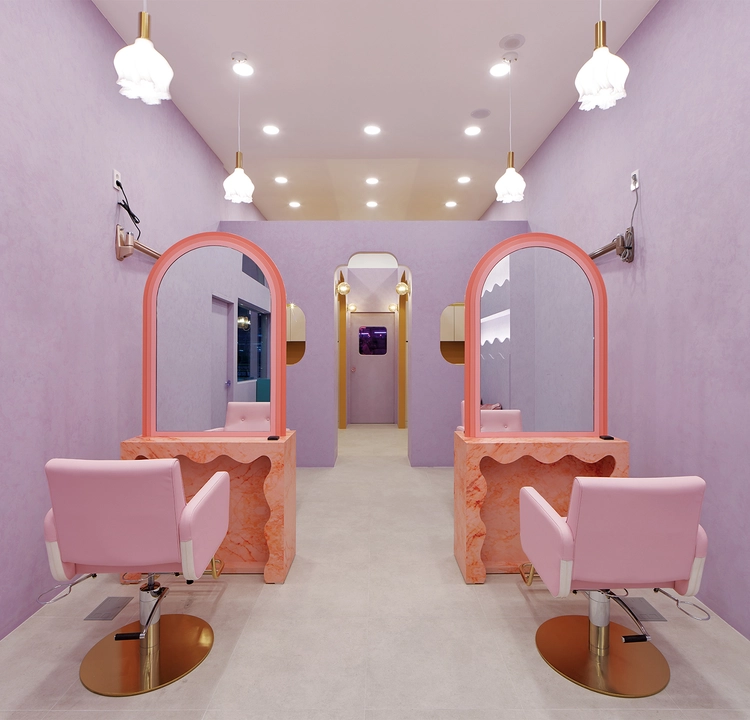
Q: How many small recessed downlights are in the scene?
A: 11